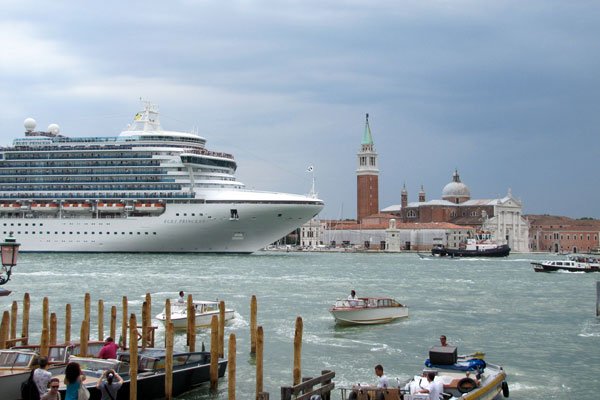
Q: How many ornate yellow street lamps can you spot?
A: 0